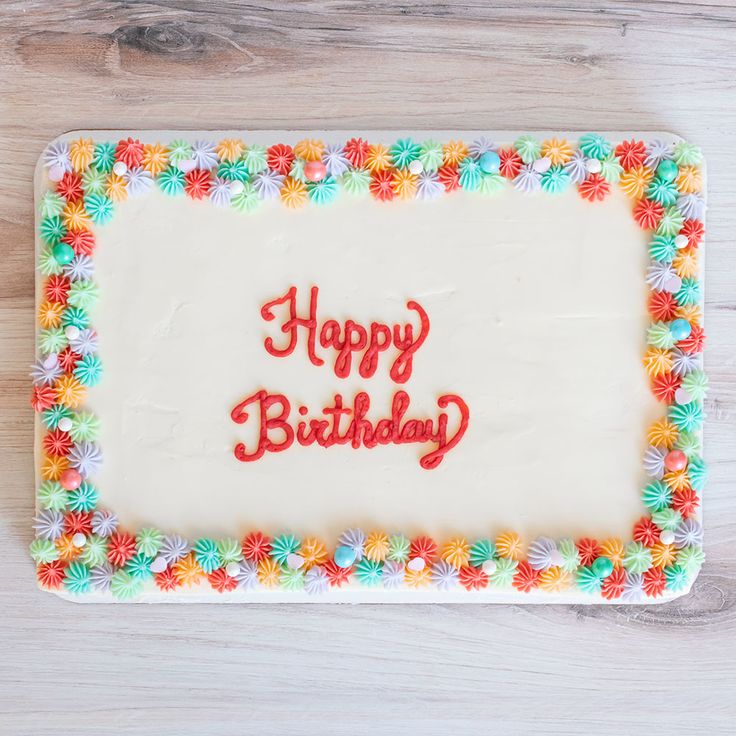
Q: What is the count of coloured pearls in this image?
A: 9